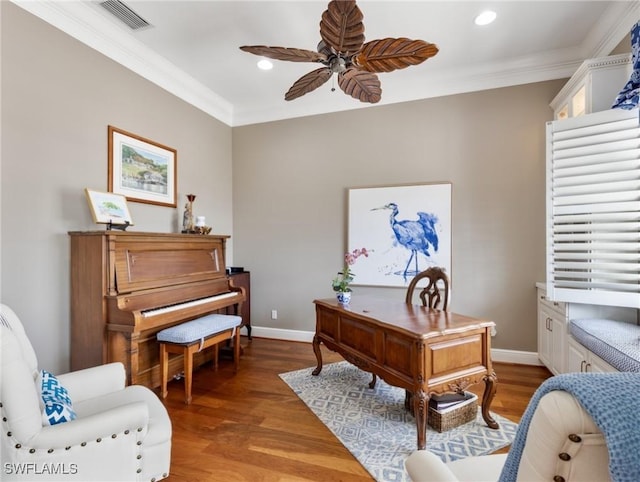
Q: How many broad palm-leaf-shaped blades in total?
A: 5